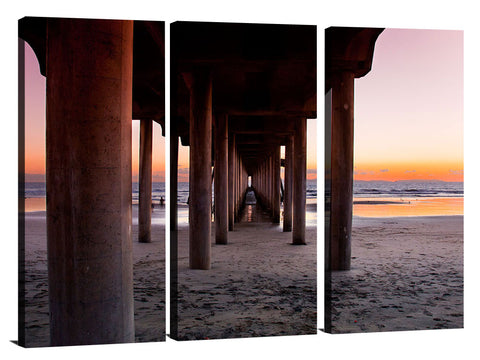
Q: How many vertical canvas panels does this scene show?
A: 3